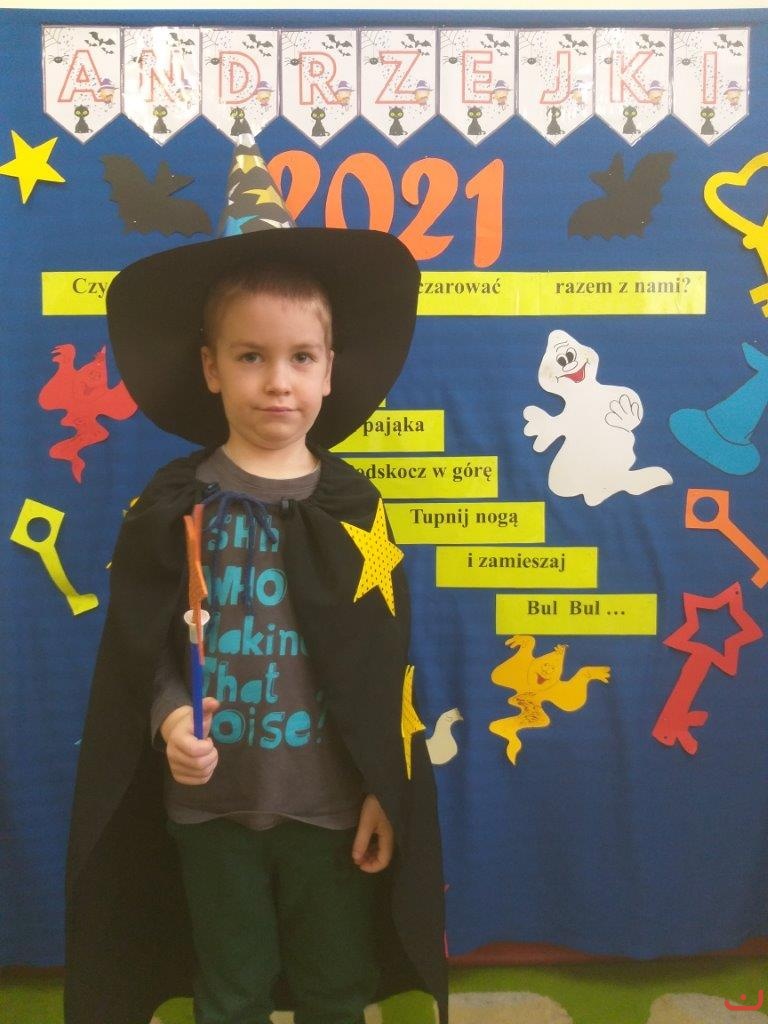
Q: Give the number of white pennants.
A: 9